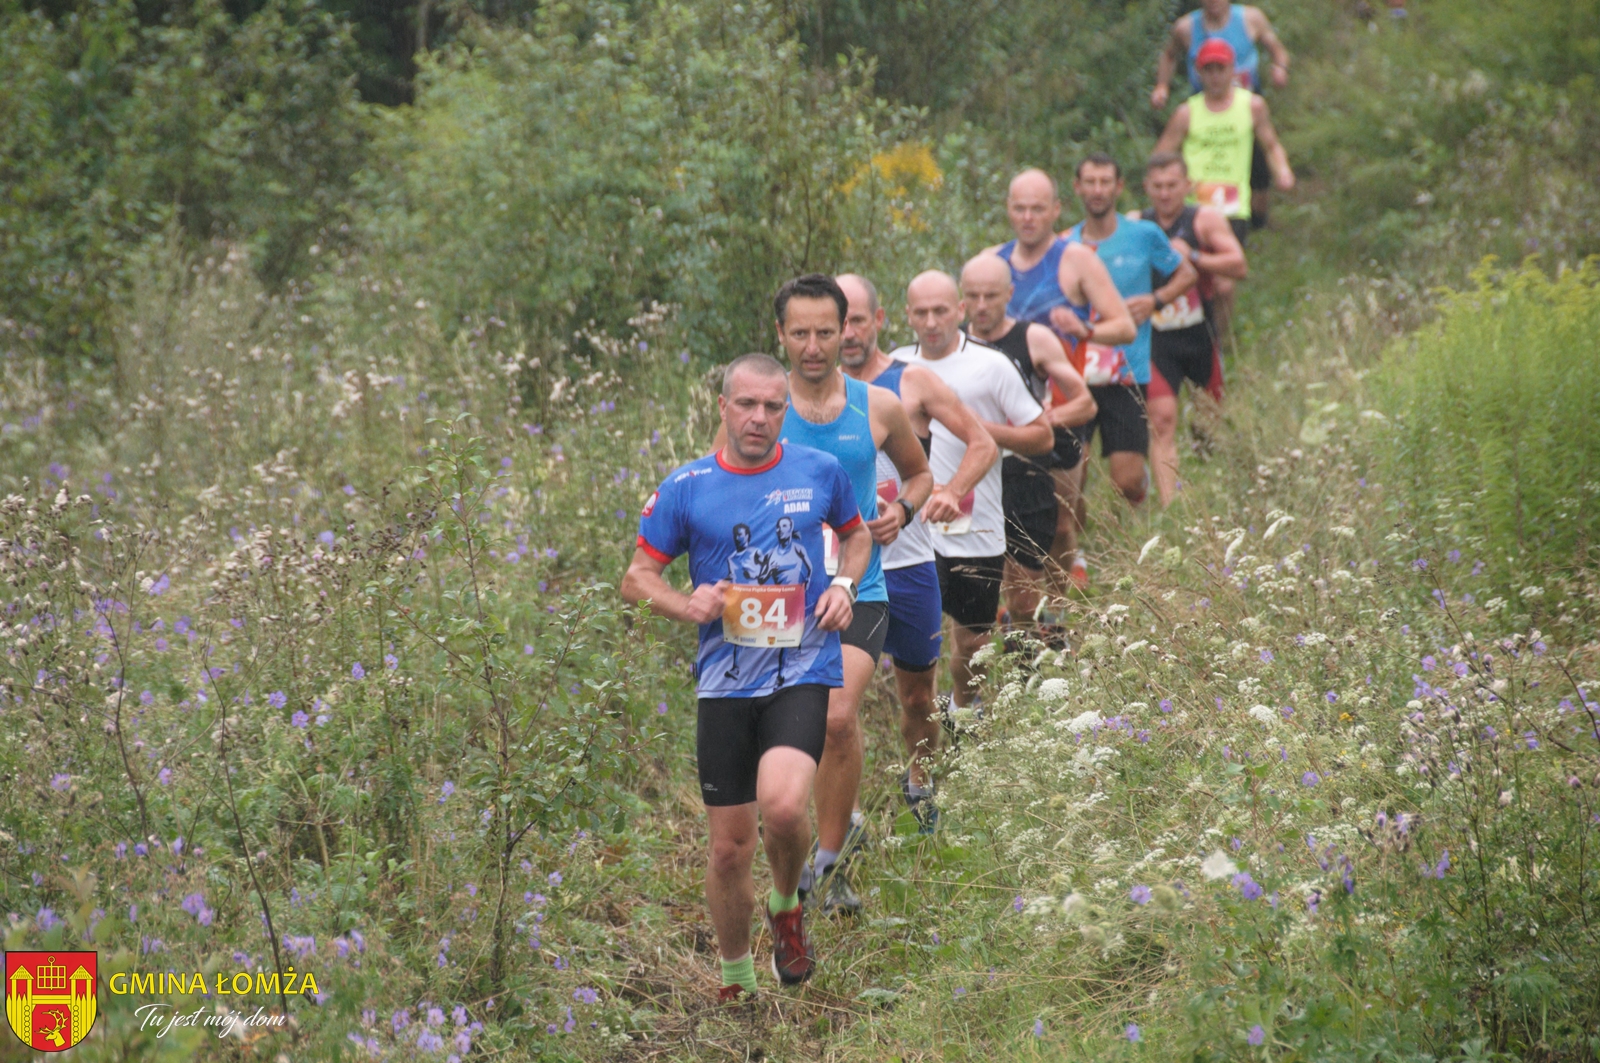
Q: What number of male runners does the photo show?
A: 10